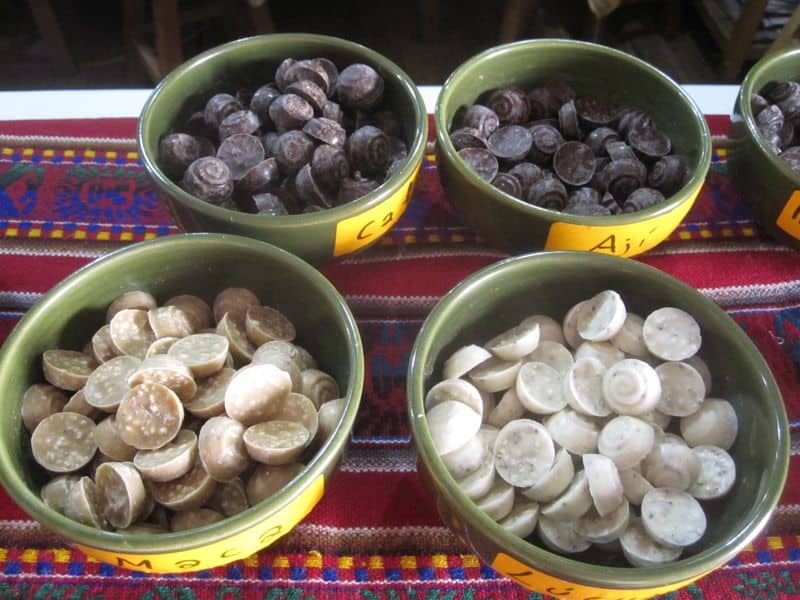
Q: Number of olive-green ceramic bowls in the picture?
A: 5